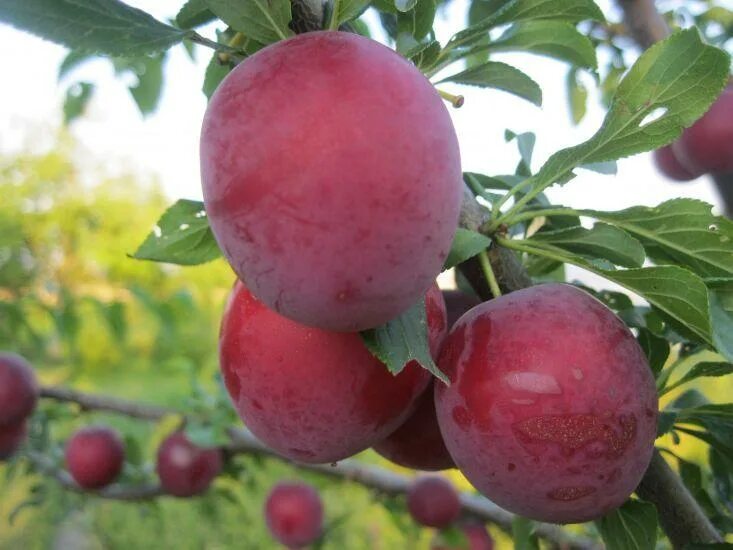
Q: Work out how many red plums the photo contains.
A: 13